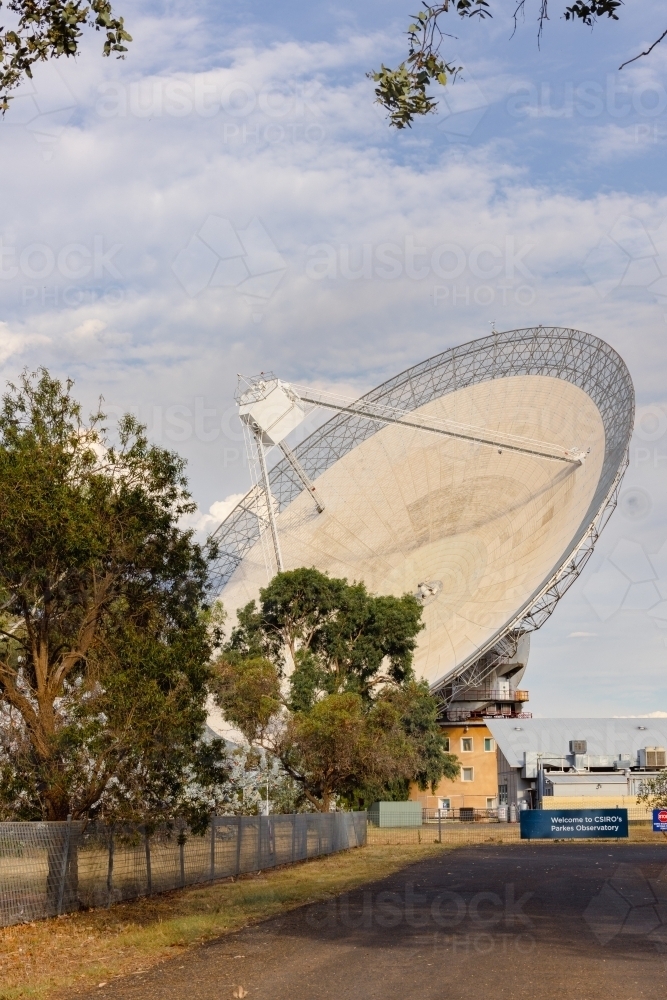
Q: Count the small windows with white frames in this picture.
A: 6